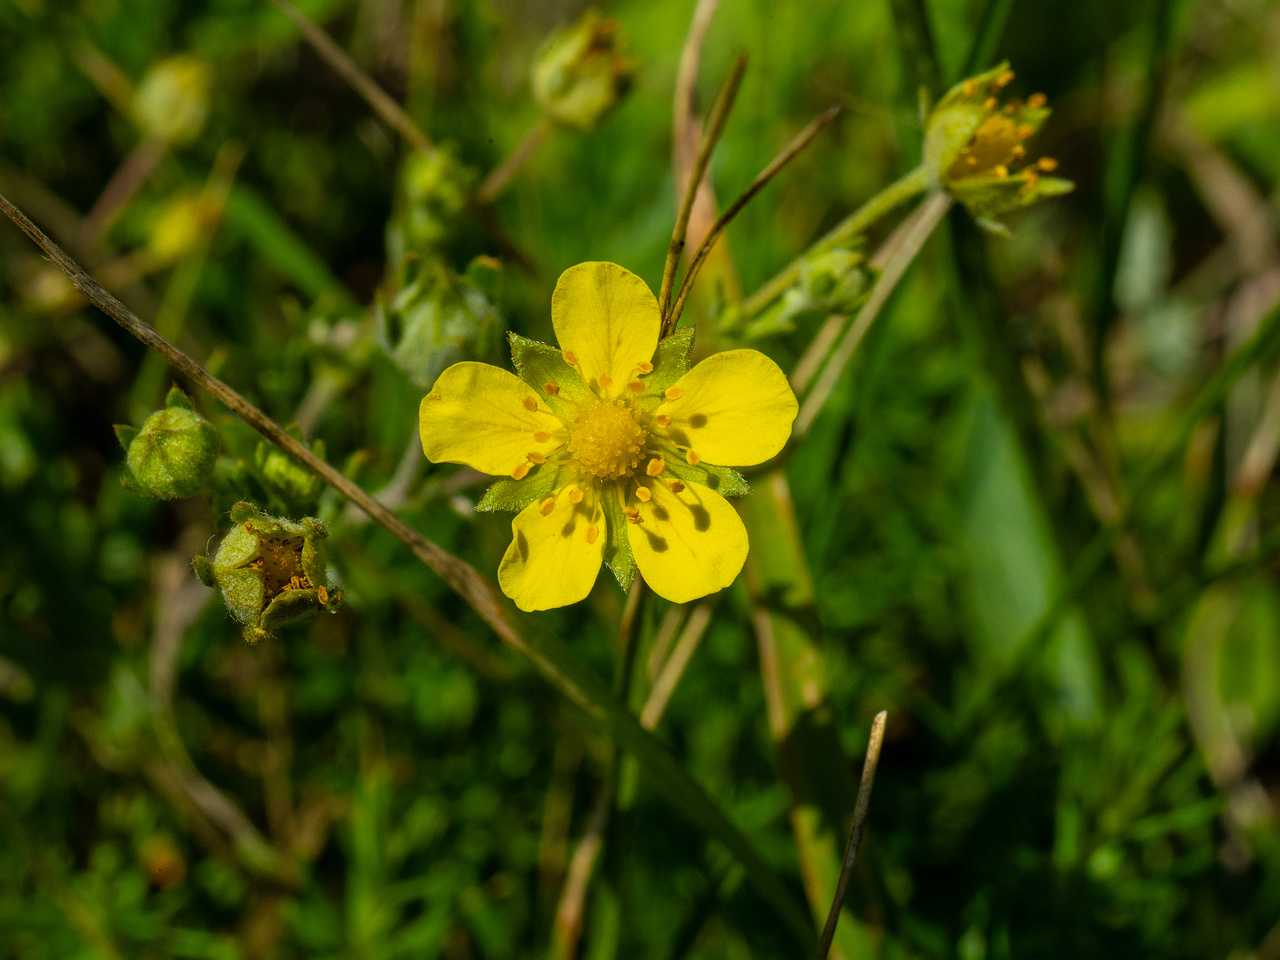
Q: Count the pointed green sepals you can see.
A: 5